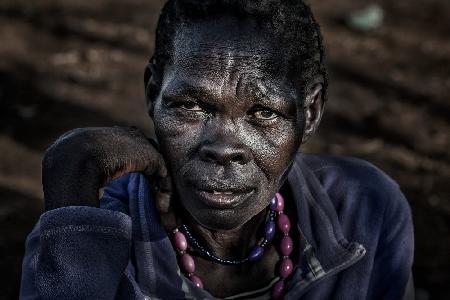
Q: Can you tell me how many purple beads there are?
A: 3